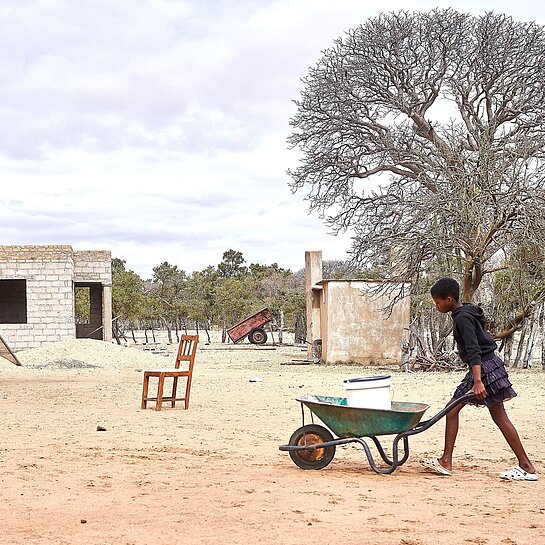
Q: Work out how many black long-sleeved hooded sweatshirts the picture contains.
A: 1